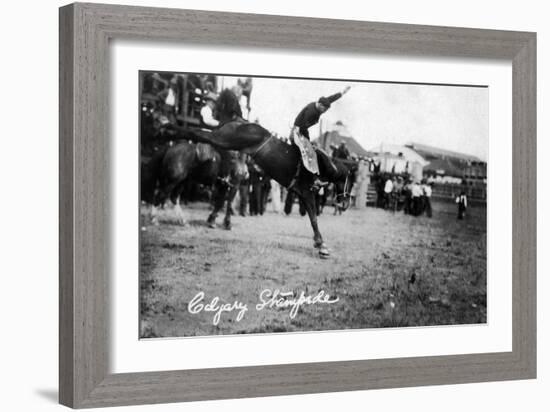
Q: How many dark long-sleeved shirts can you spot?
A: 1